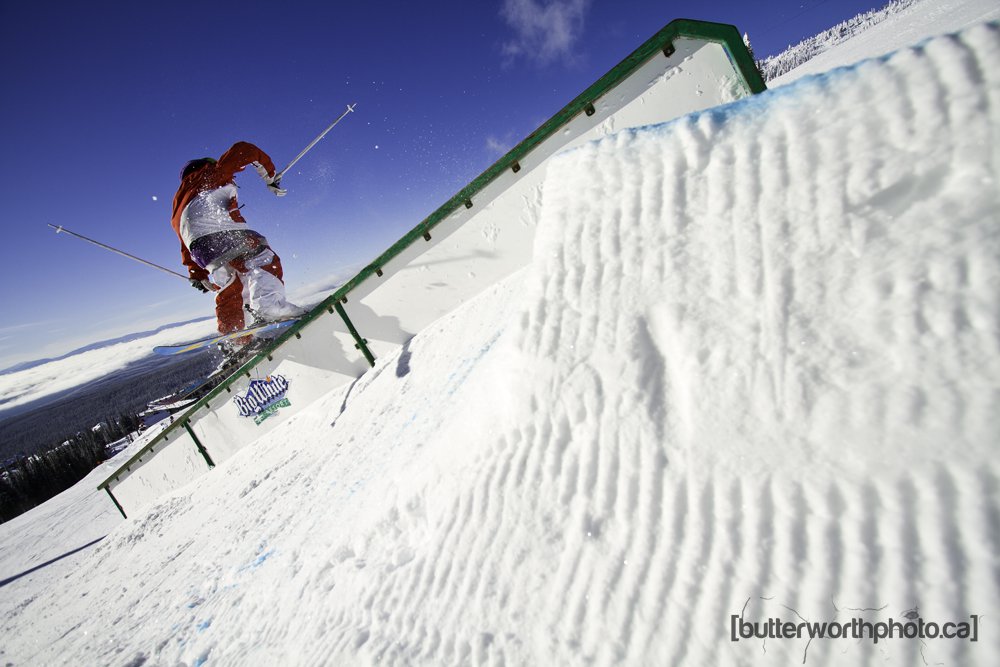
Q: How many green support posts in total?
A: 3